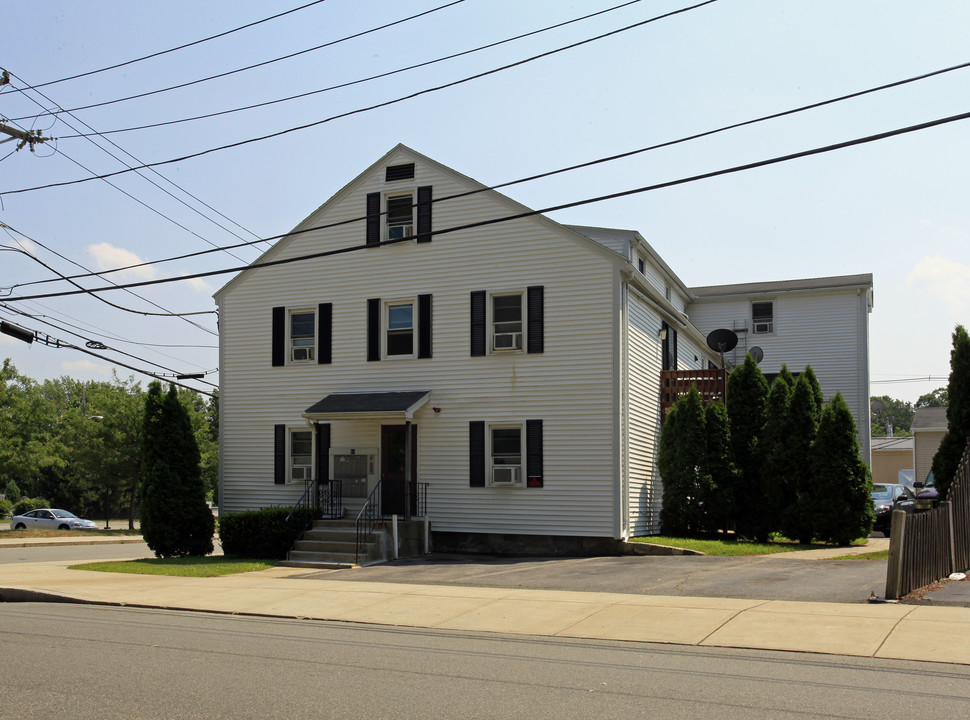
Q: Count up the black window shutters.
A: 12